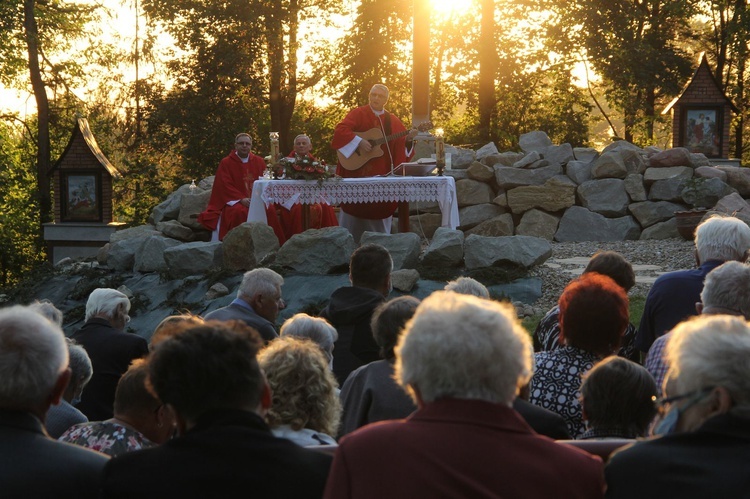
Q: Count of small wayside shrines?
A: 2